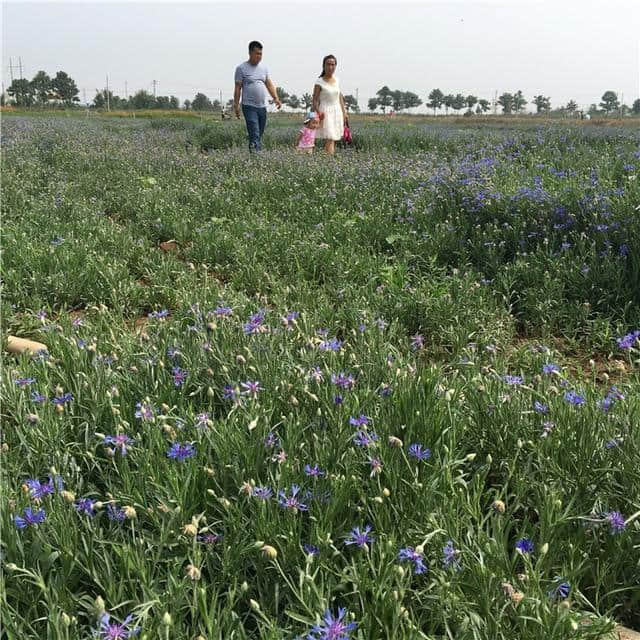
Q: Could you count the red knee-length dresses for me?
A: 0